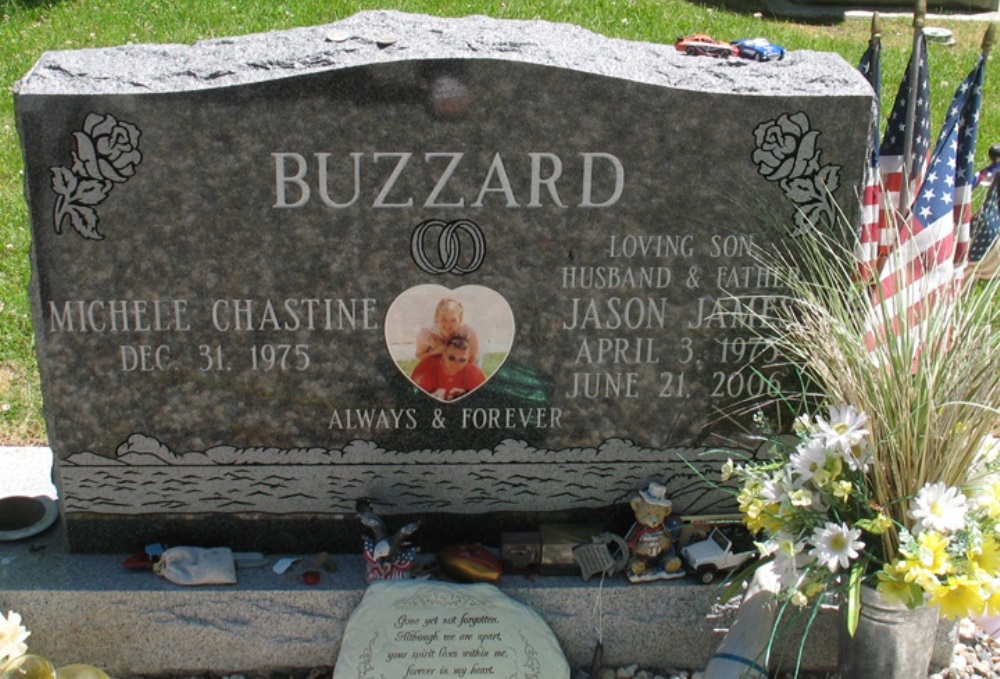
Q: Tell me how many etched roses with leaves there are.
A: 2